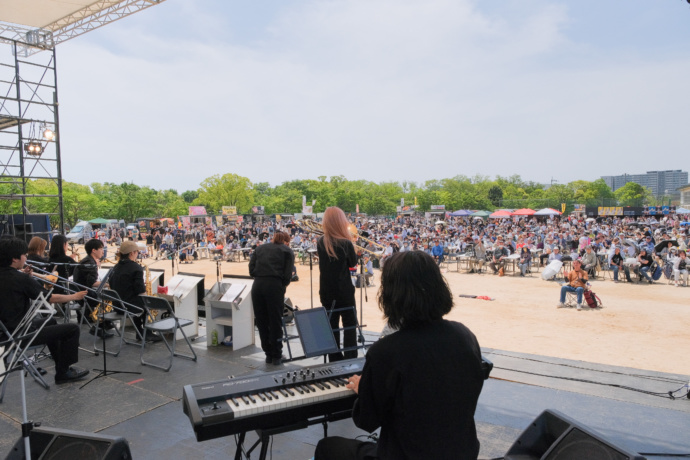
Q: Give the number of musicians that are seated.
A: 6